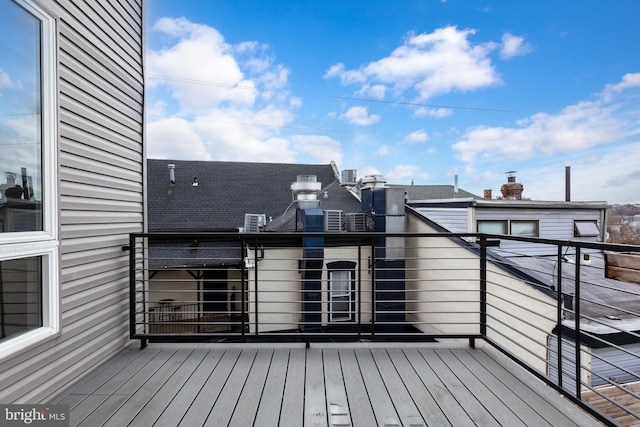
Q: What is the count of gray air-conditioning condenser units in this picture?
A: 4